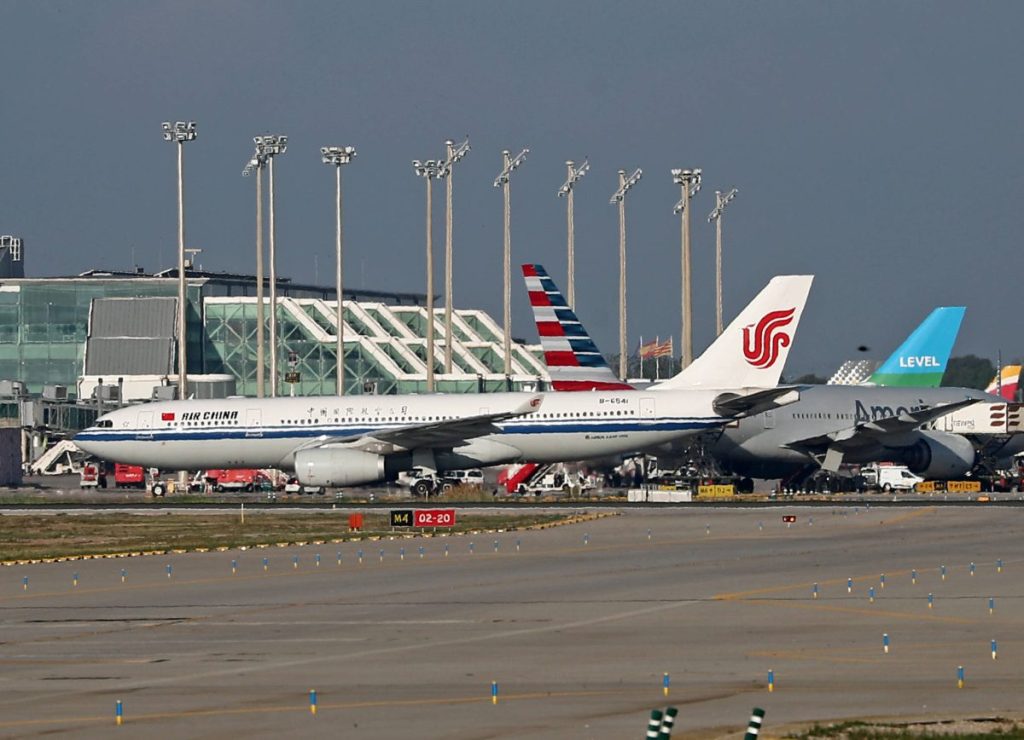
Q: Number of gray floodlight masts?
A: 11